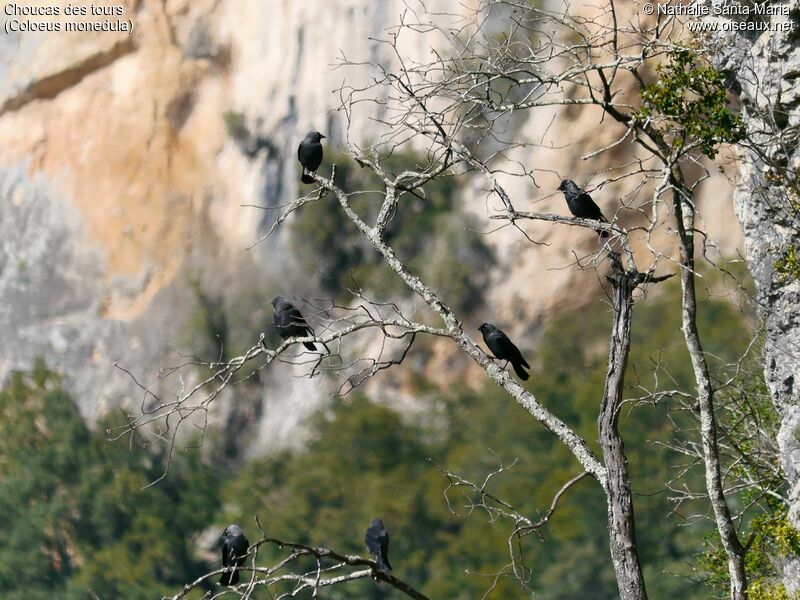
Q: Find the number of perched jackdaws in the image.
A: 6